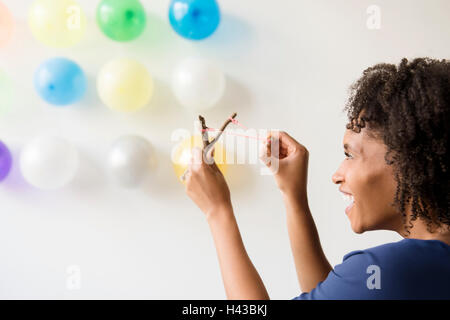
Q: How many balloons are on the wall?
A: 12